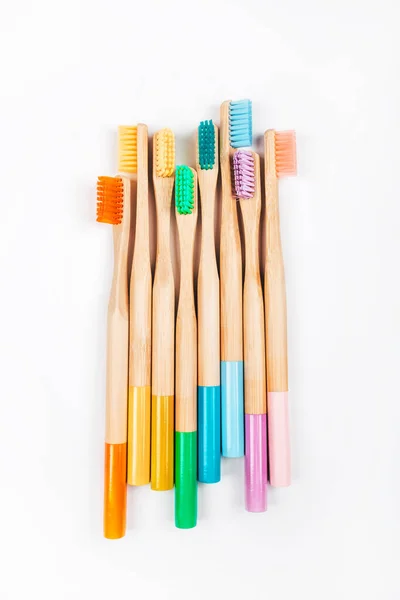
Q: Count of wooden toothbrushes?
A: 8